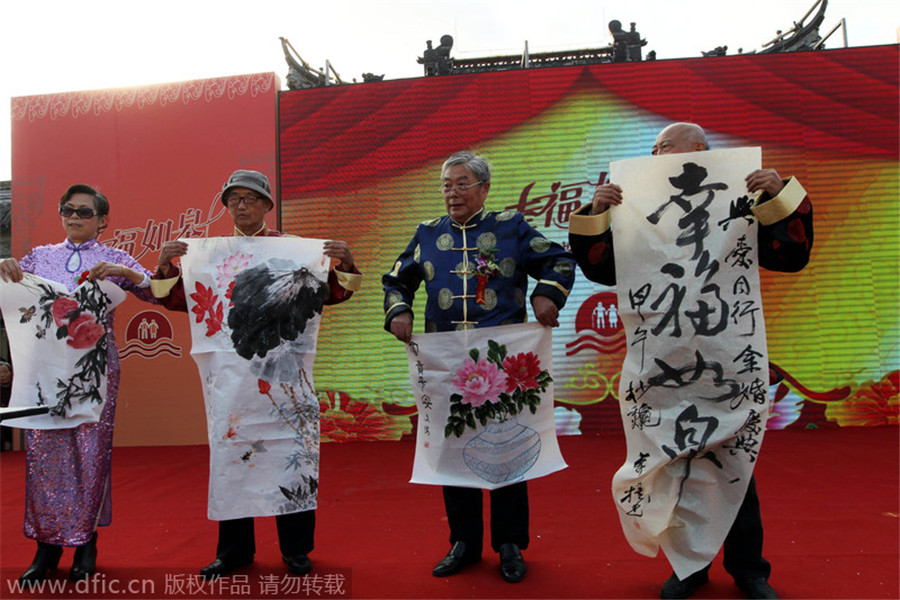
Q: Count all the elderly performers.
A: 4